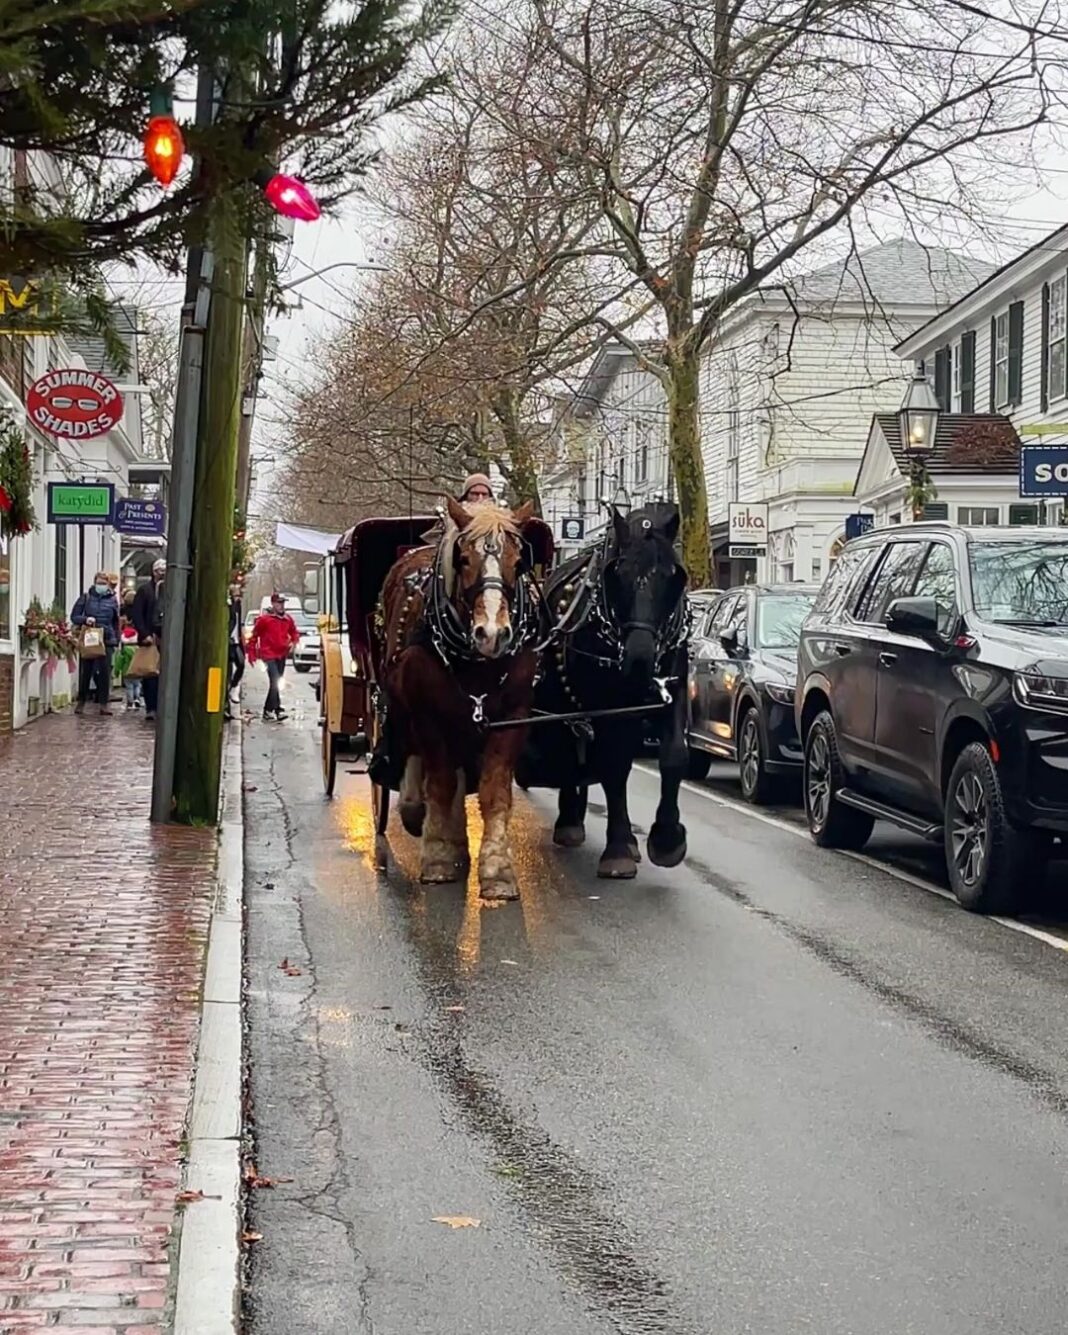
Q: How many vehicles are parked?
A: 3